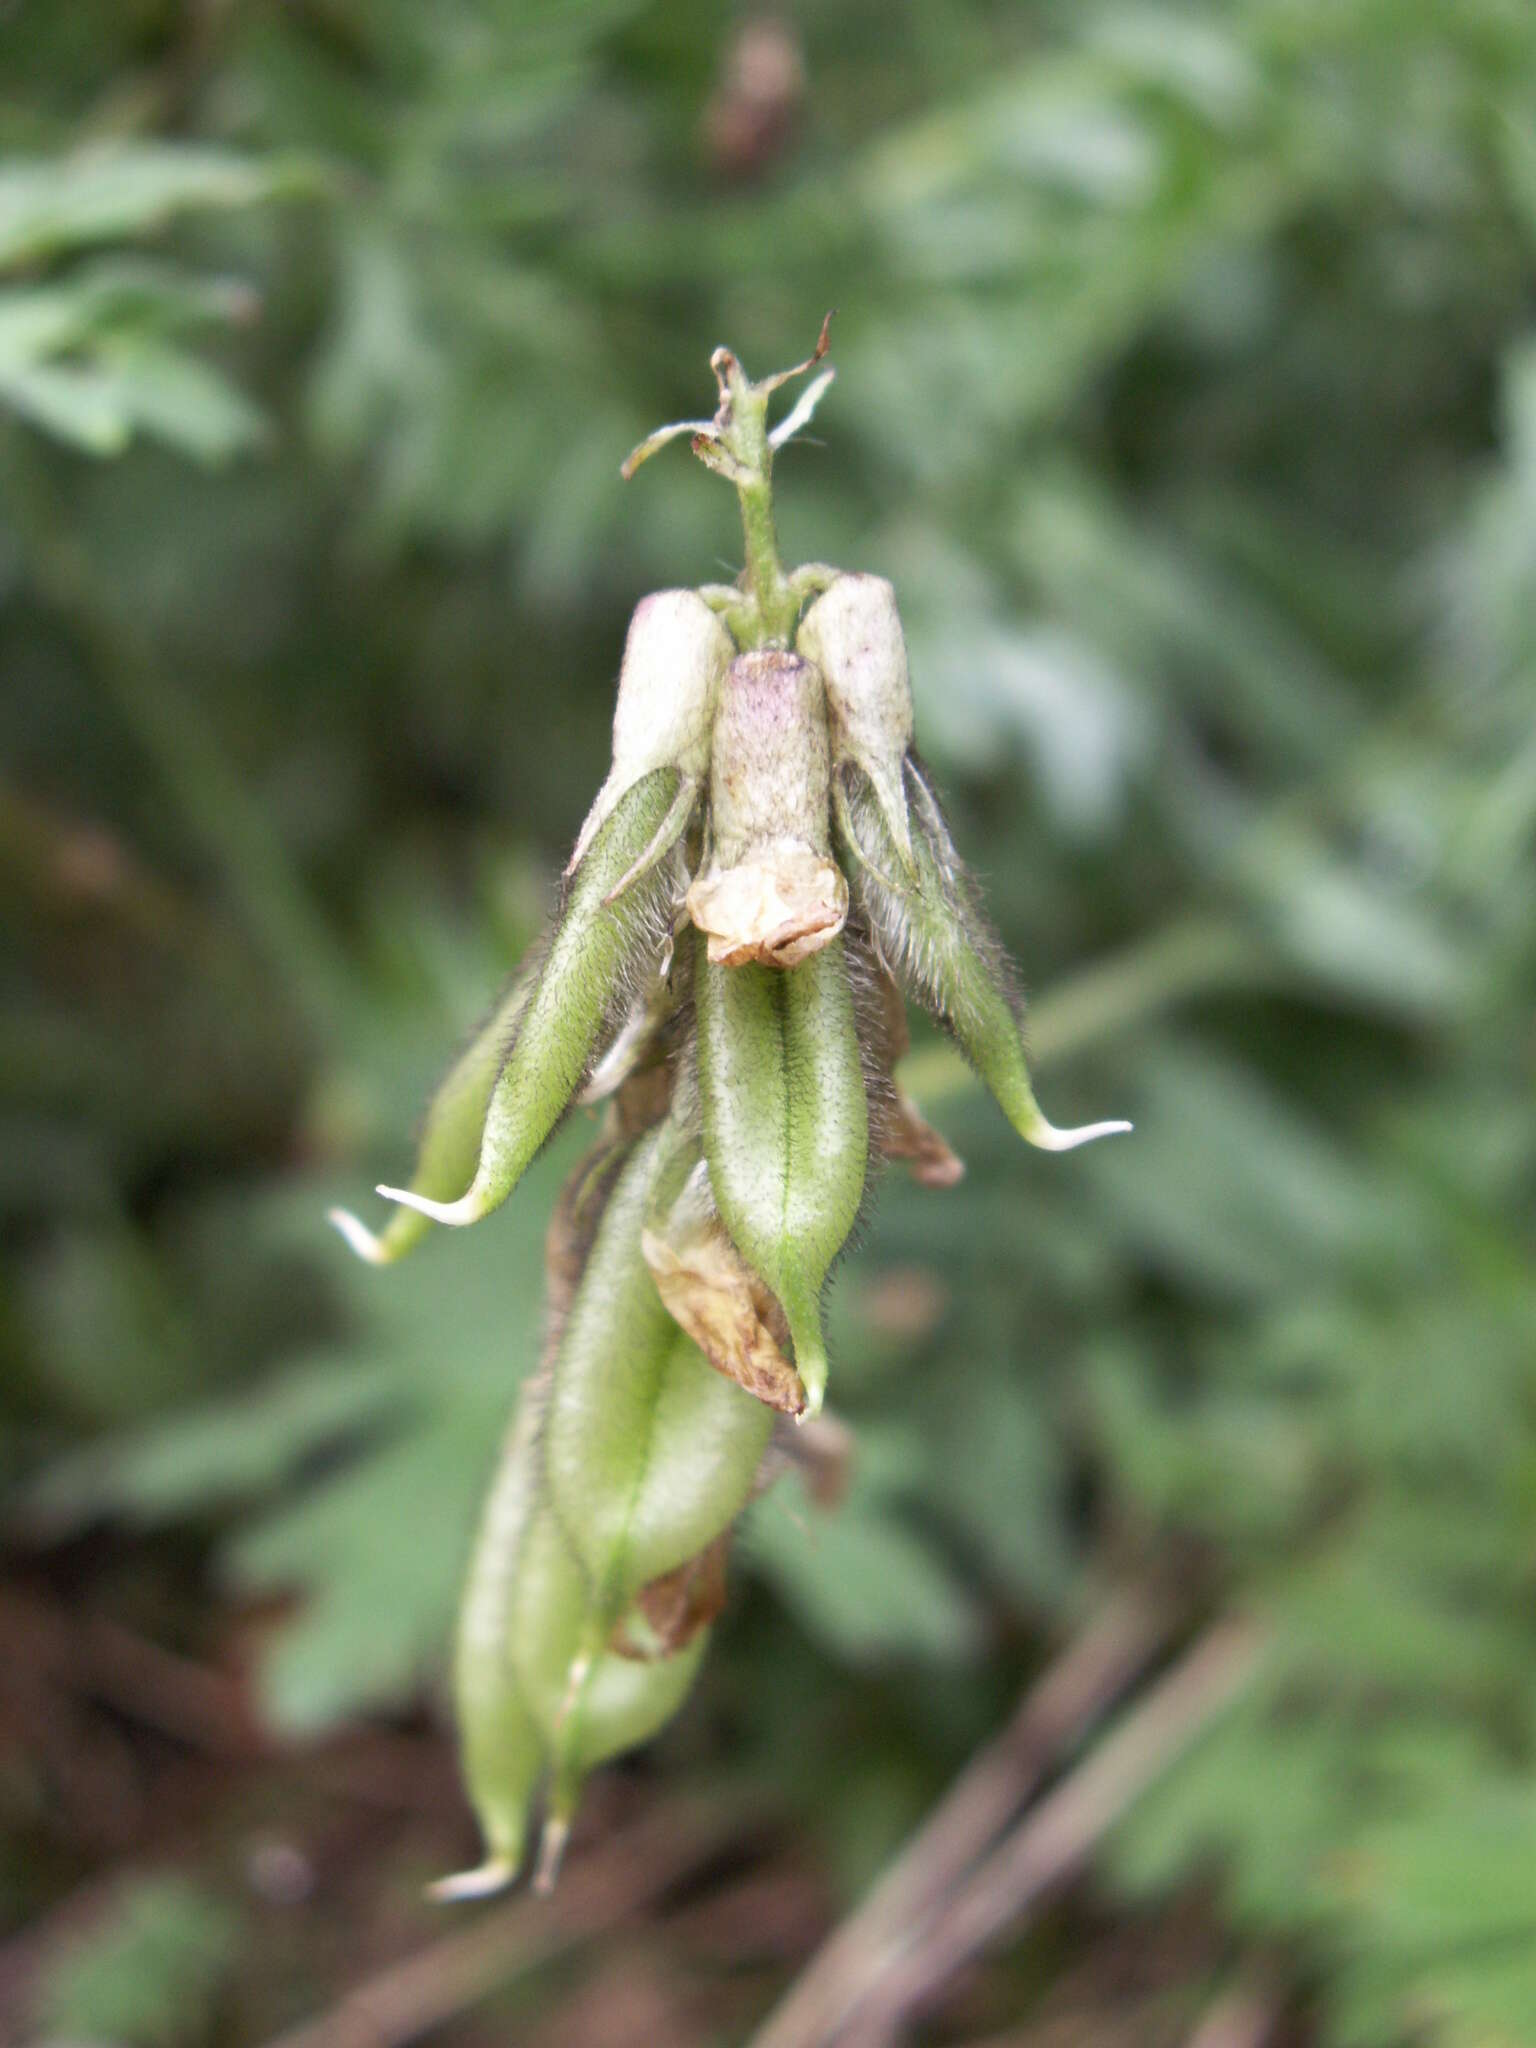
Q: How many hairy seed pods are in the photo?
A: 7